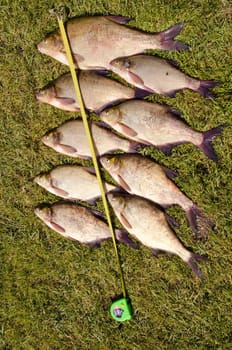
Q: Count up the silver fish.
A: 9